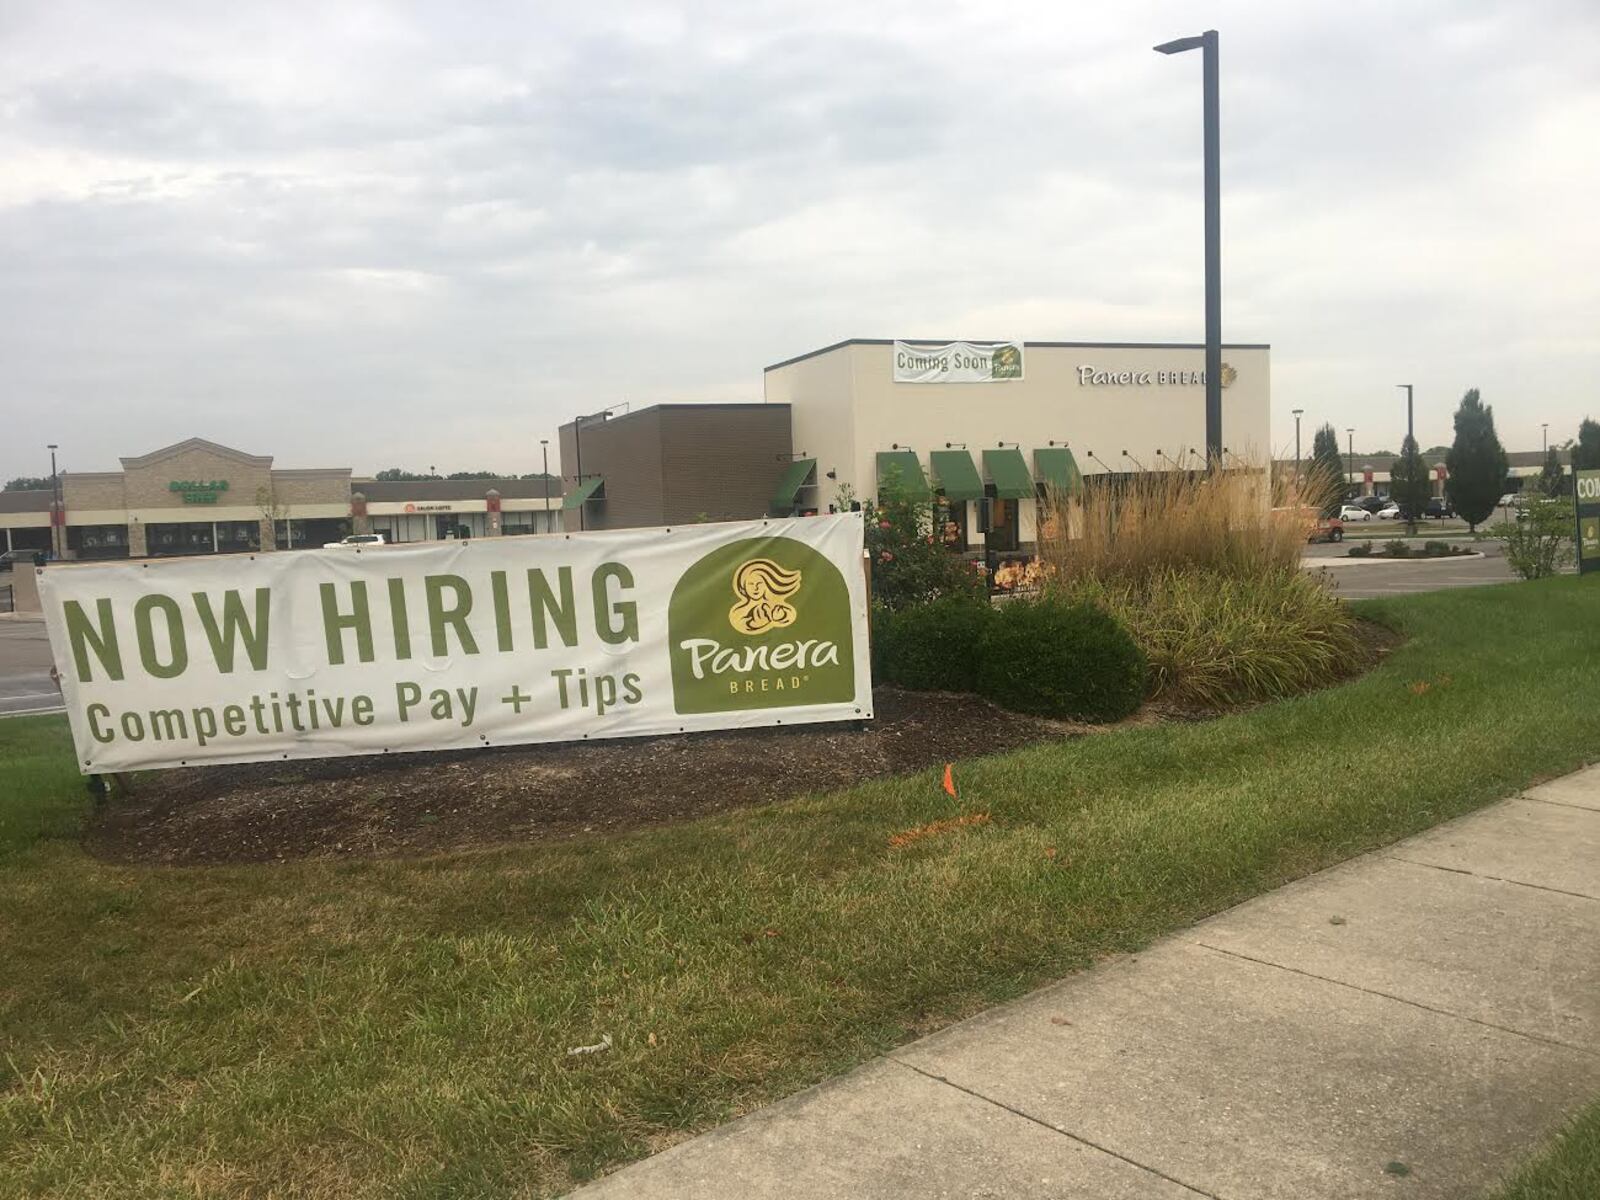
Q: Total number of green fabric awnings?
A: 6